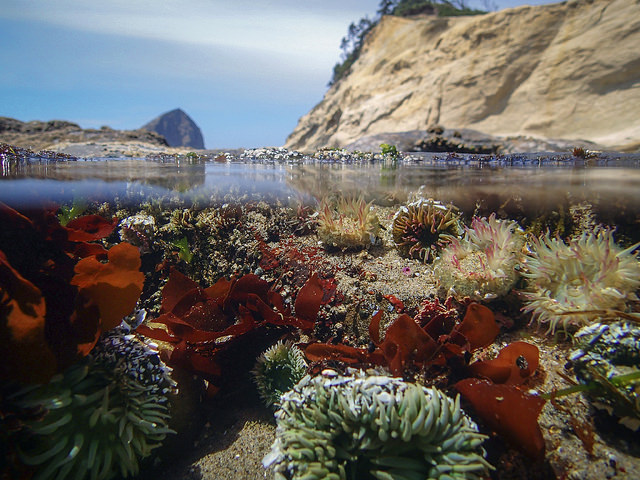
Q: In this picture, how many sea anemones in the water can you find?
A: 7